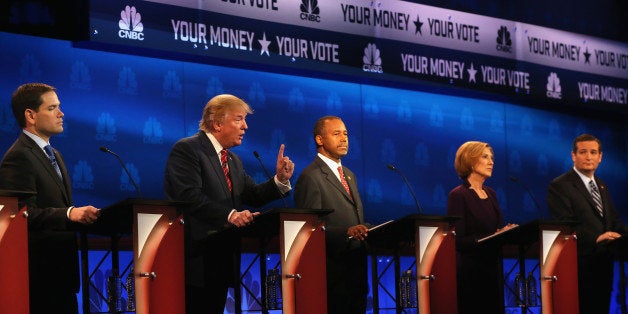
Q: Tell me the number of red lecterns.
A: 5